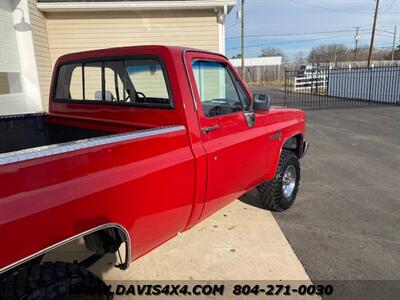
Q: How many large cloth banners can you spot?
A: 0